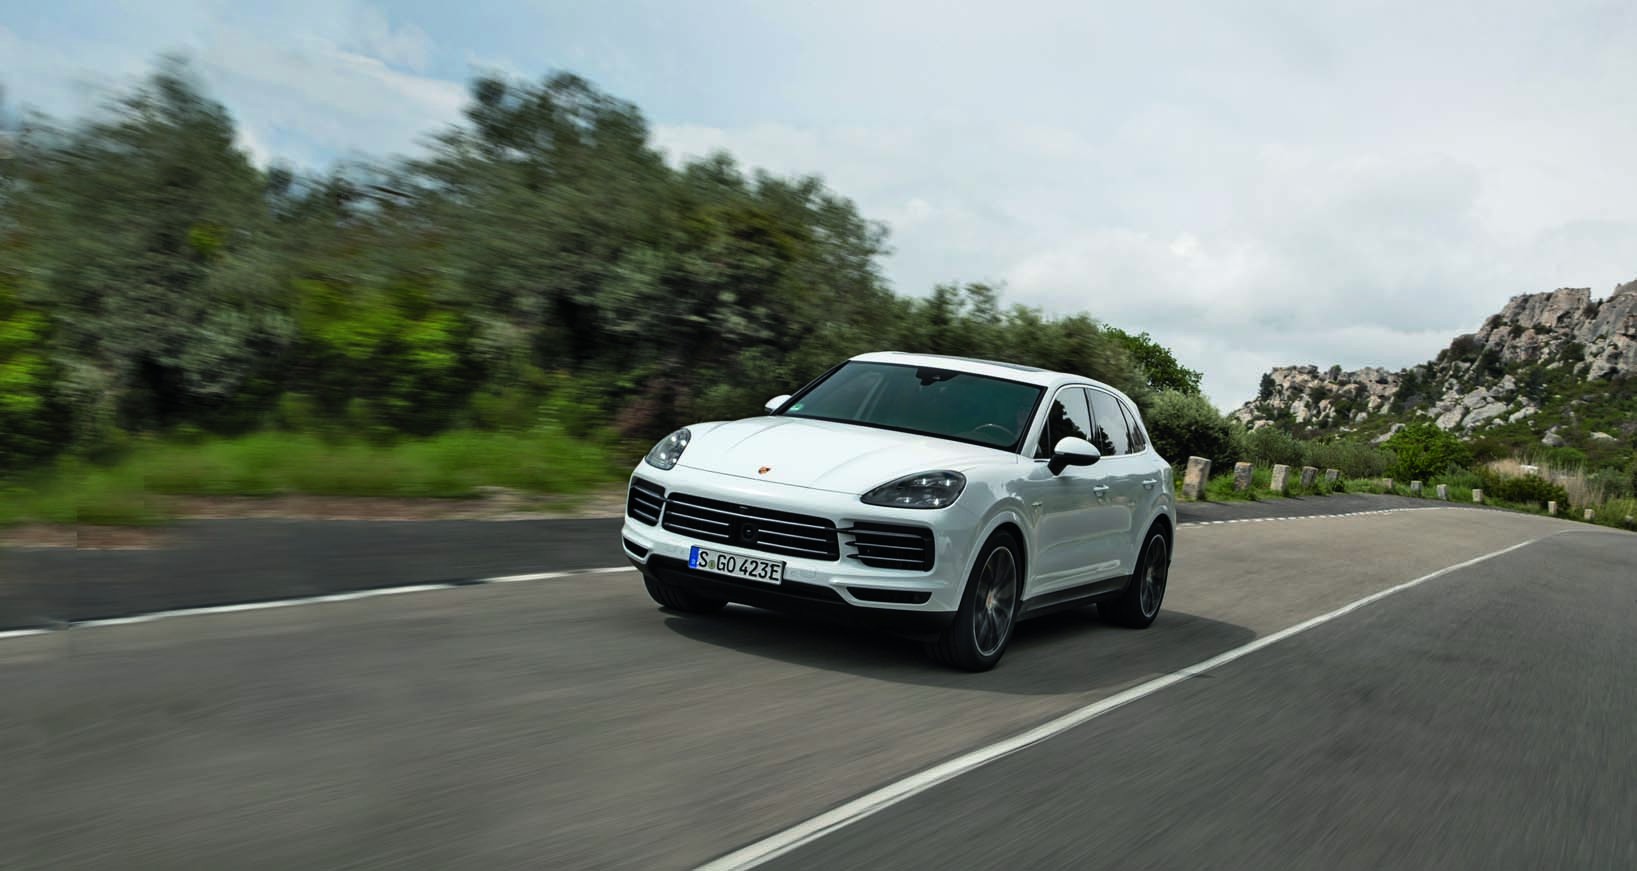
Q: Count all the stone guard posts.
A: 11